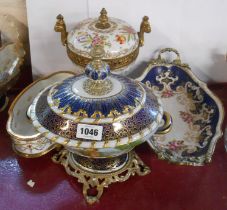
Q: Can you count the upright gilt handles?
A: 2